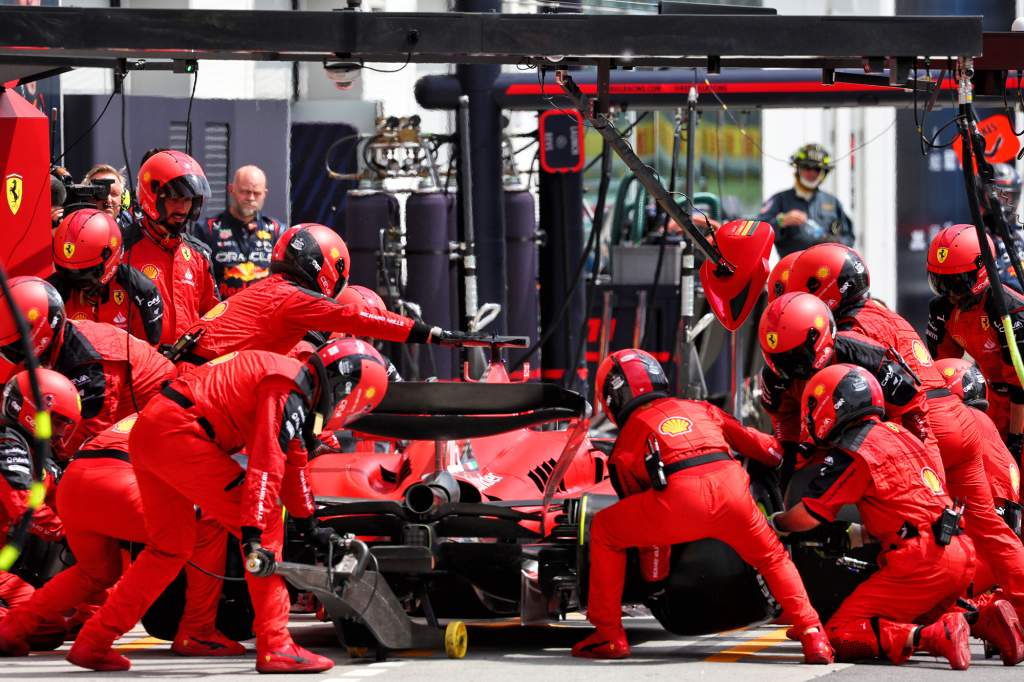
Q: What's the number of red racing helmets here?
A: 14